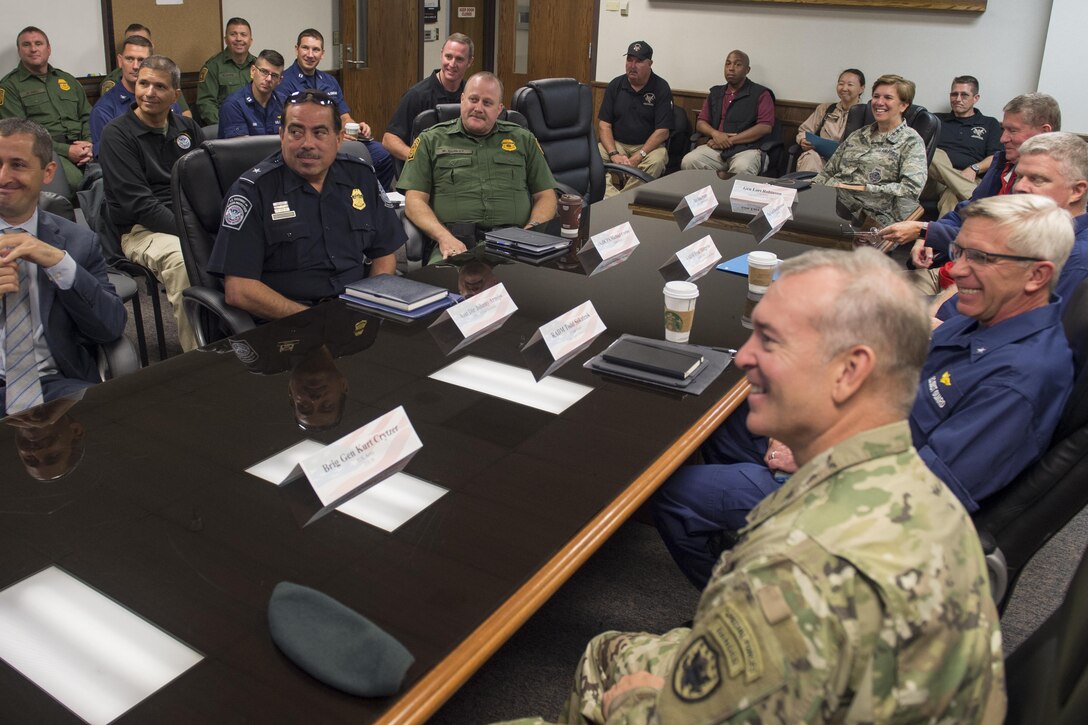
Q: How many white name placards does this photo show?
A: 8